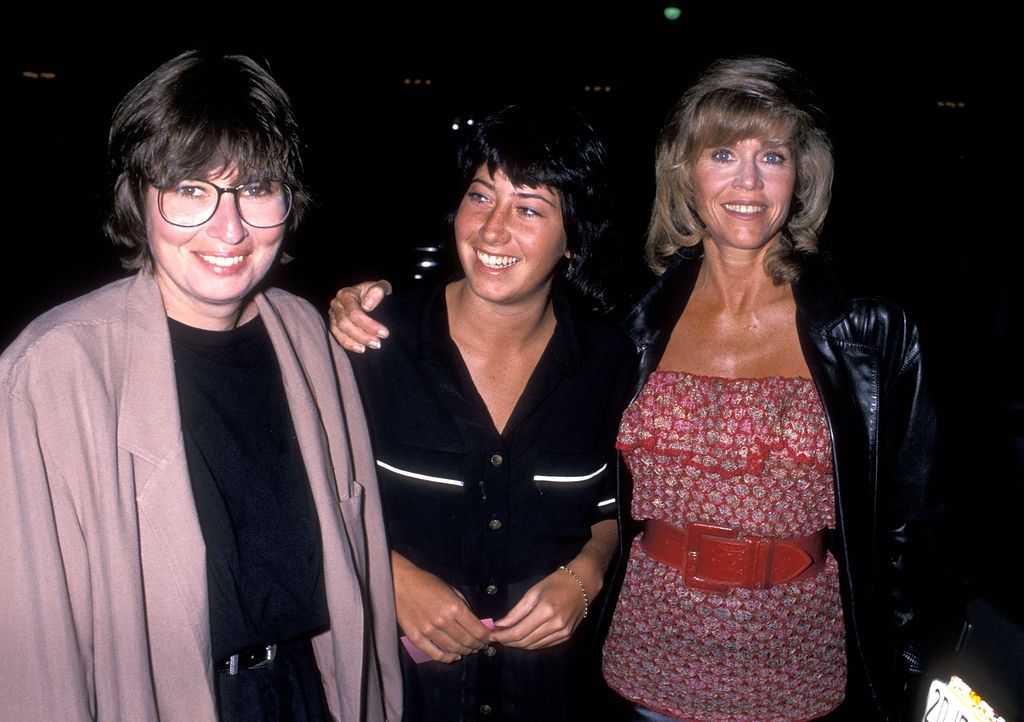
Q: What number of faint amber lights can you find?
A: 11